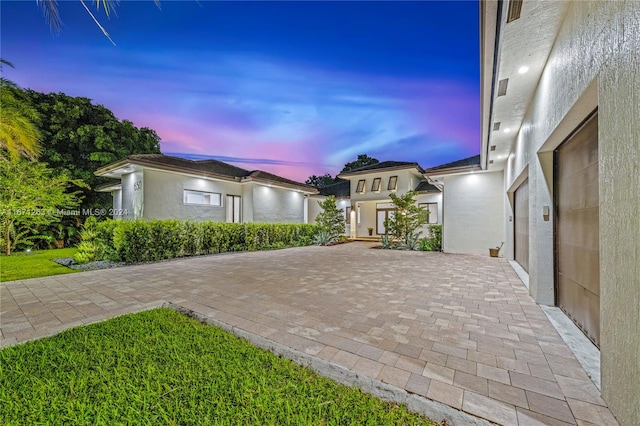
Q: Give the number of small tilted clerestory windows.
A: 3